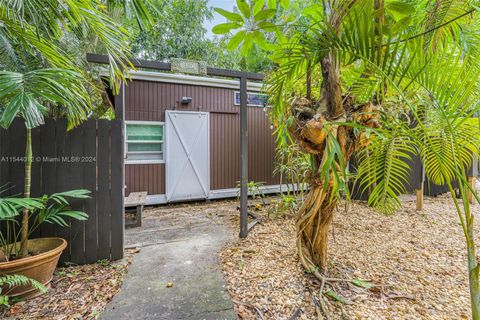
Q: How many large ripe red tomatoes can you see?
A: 0